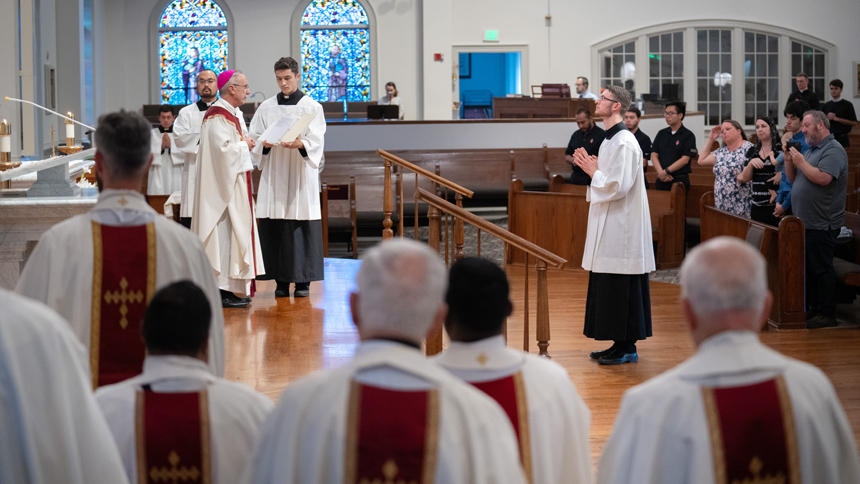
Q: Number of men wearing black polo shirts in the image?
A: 3